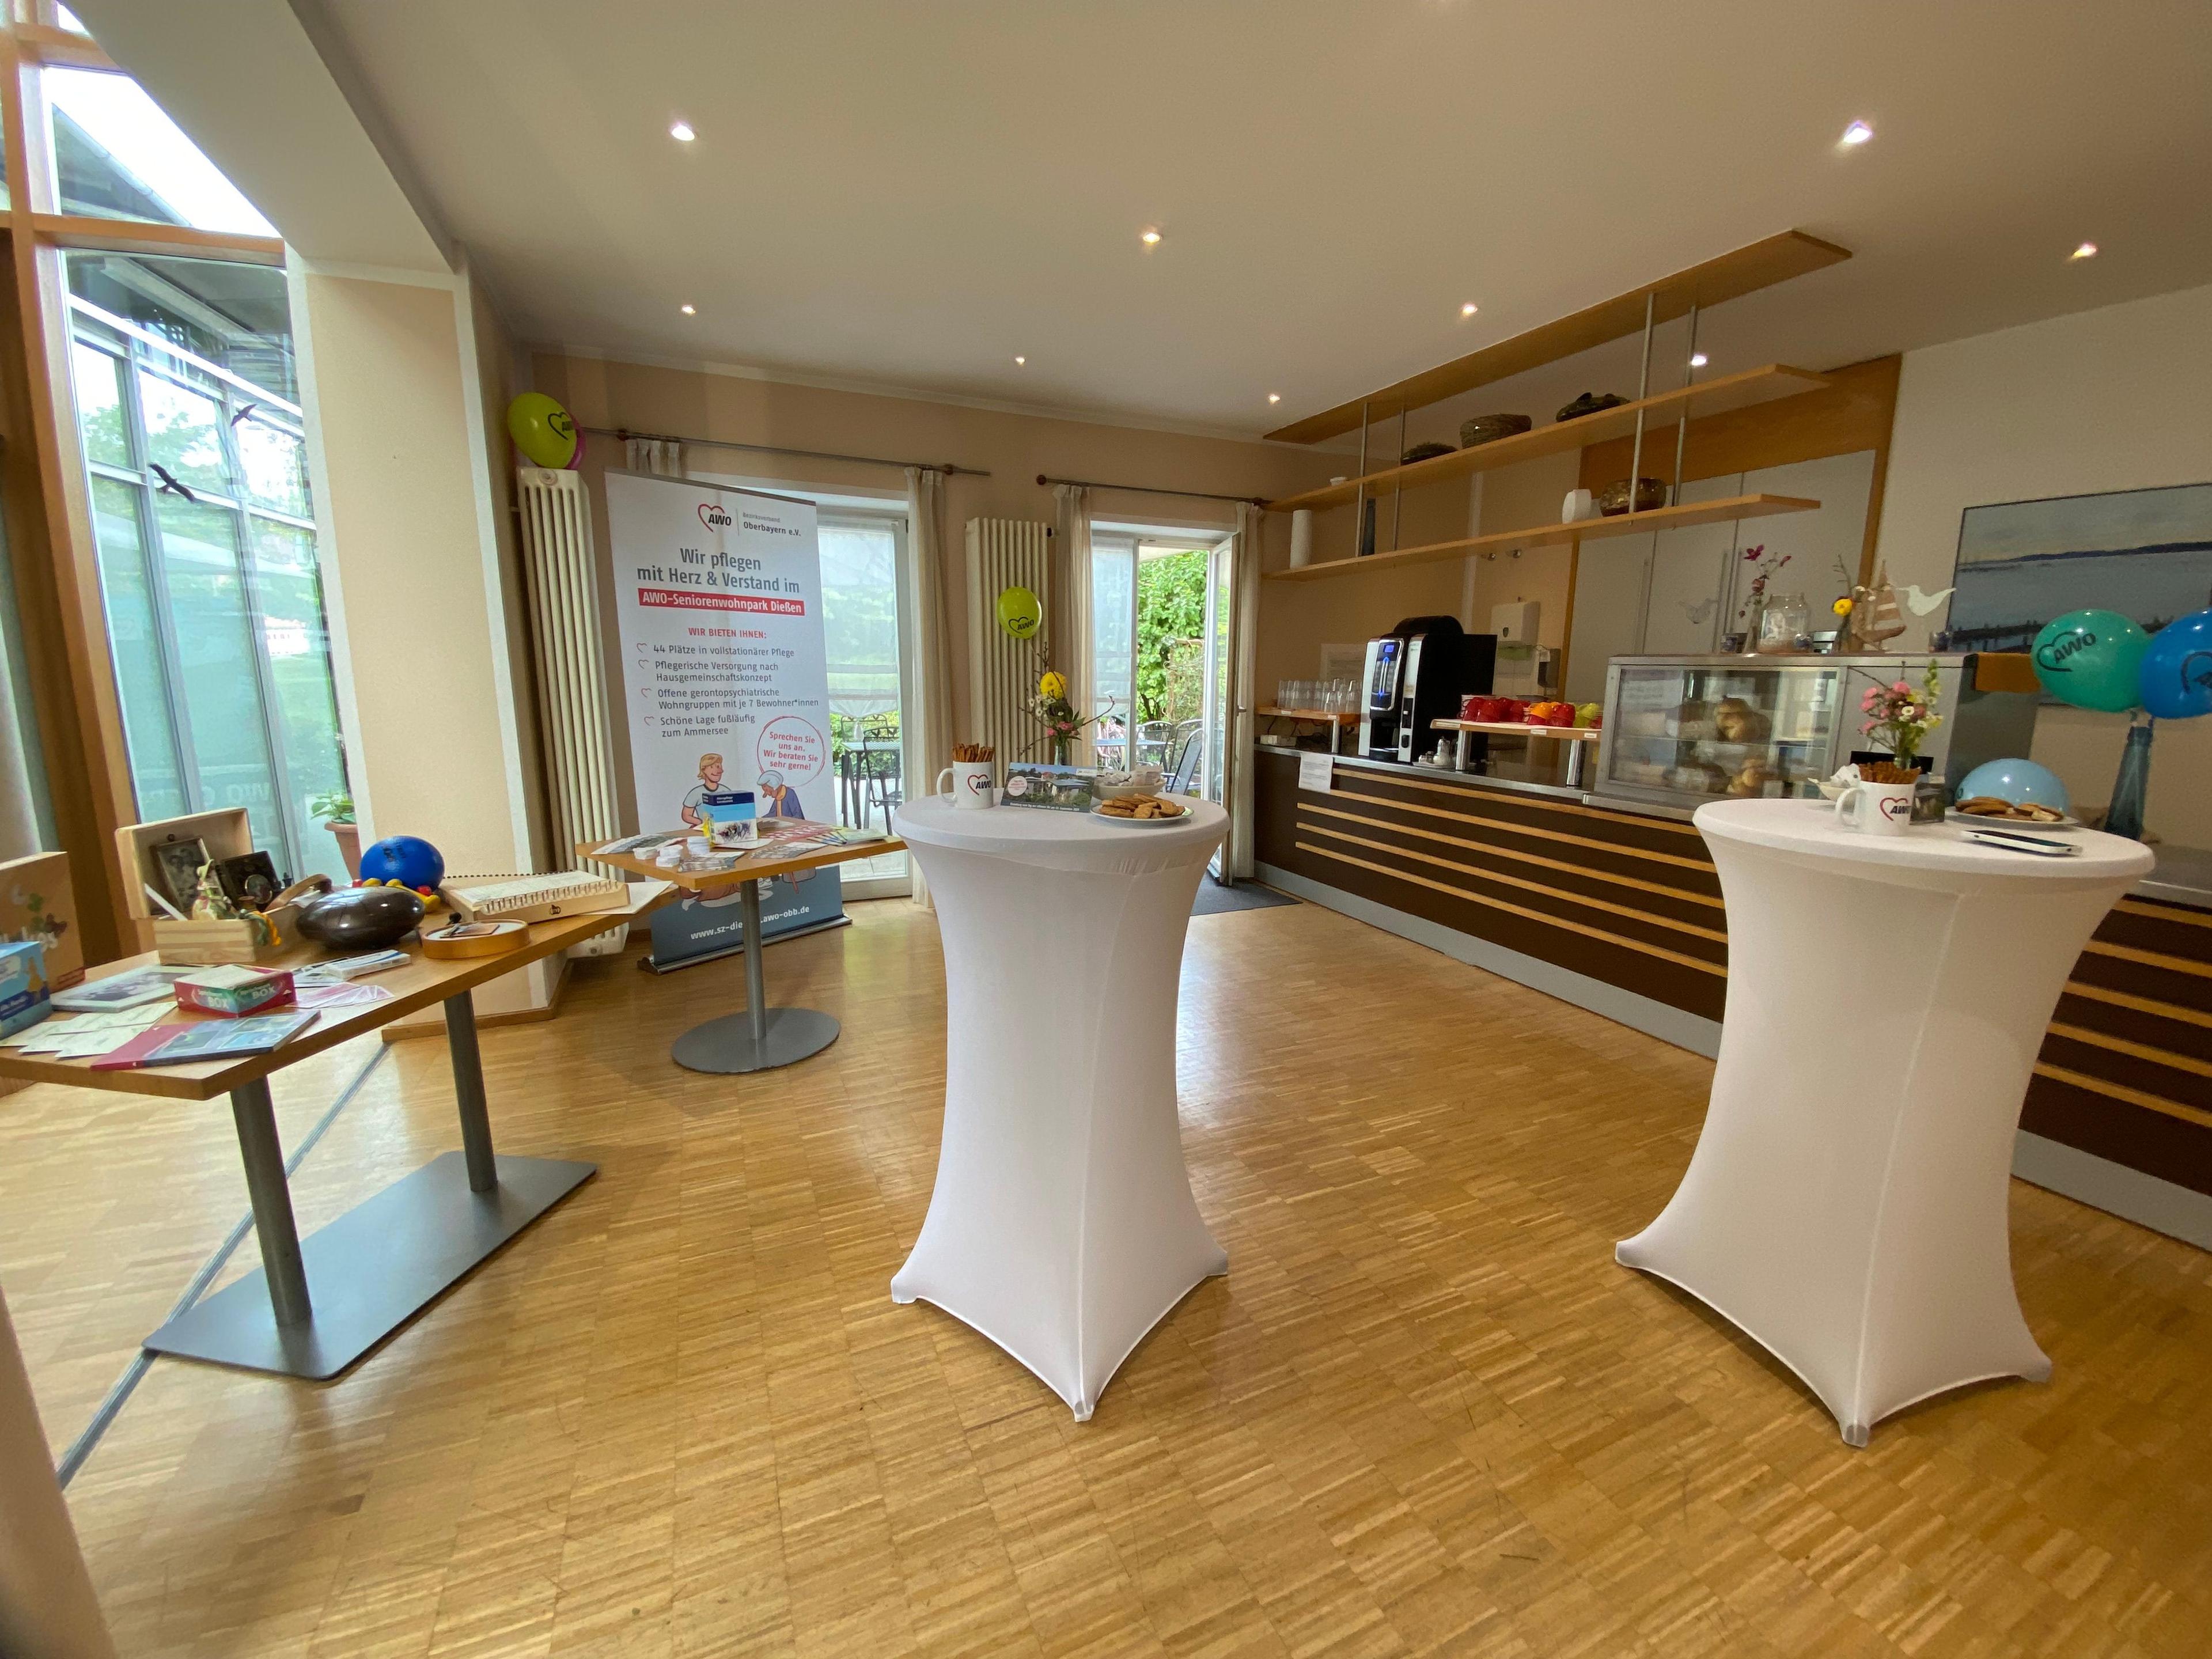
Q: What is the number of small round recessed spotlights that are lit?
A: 9